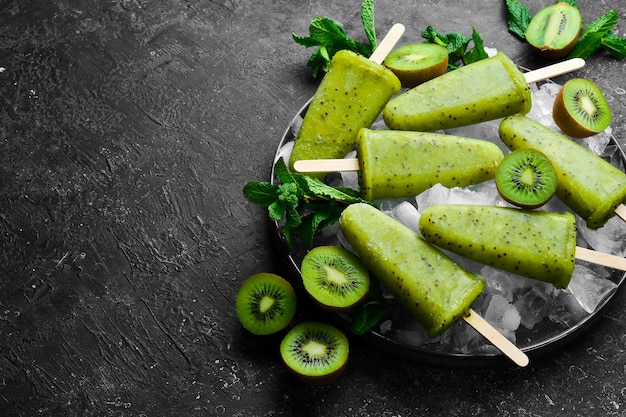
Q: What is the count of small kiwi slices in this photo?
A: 7